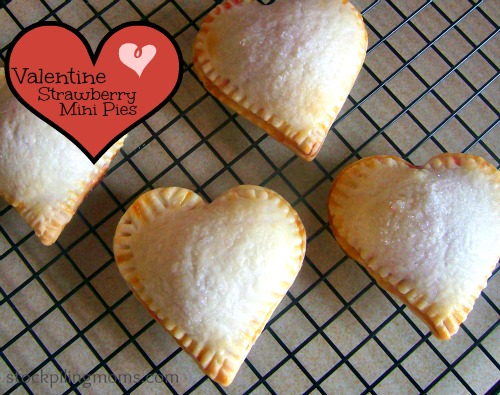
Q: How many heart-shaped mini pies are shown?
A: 4